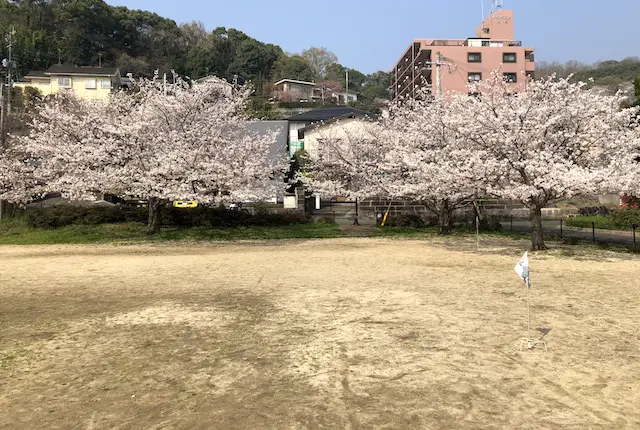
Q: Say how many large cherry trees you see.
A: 3